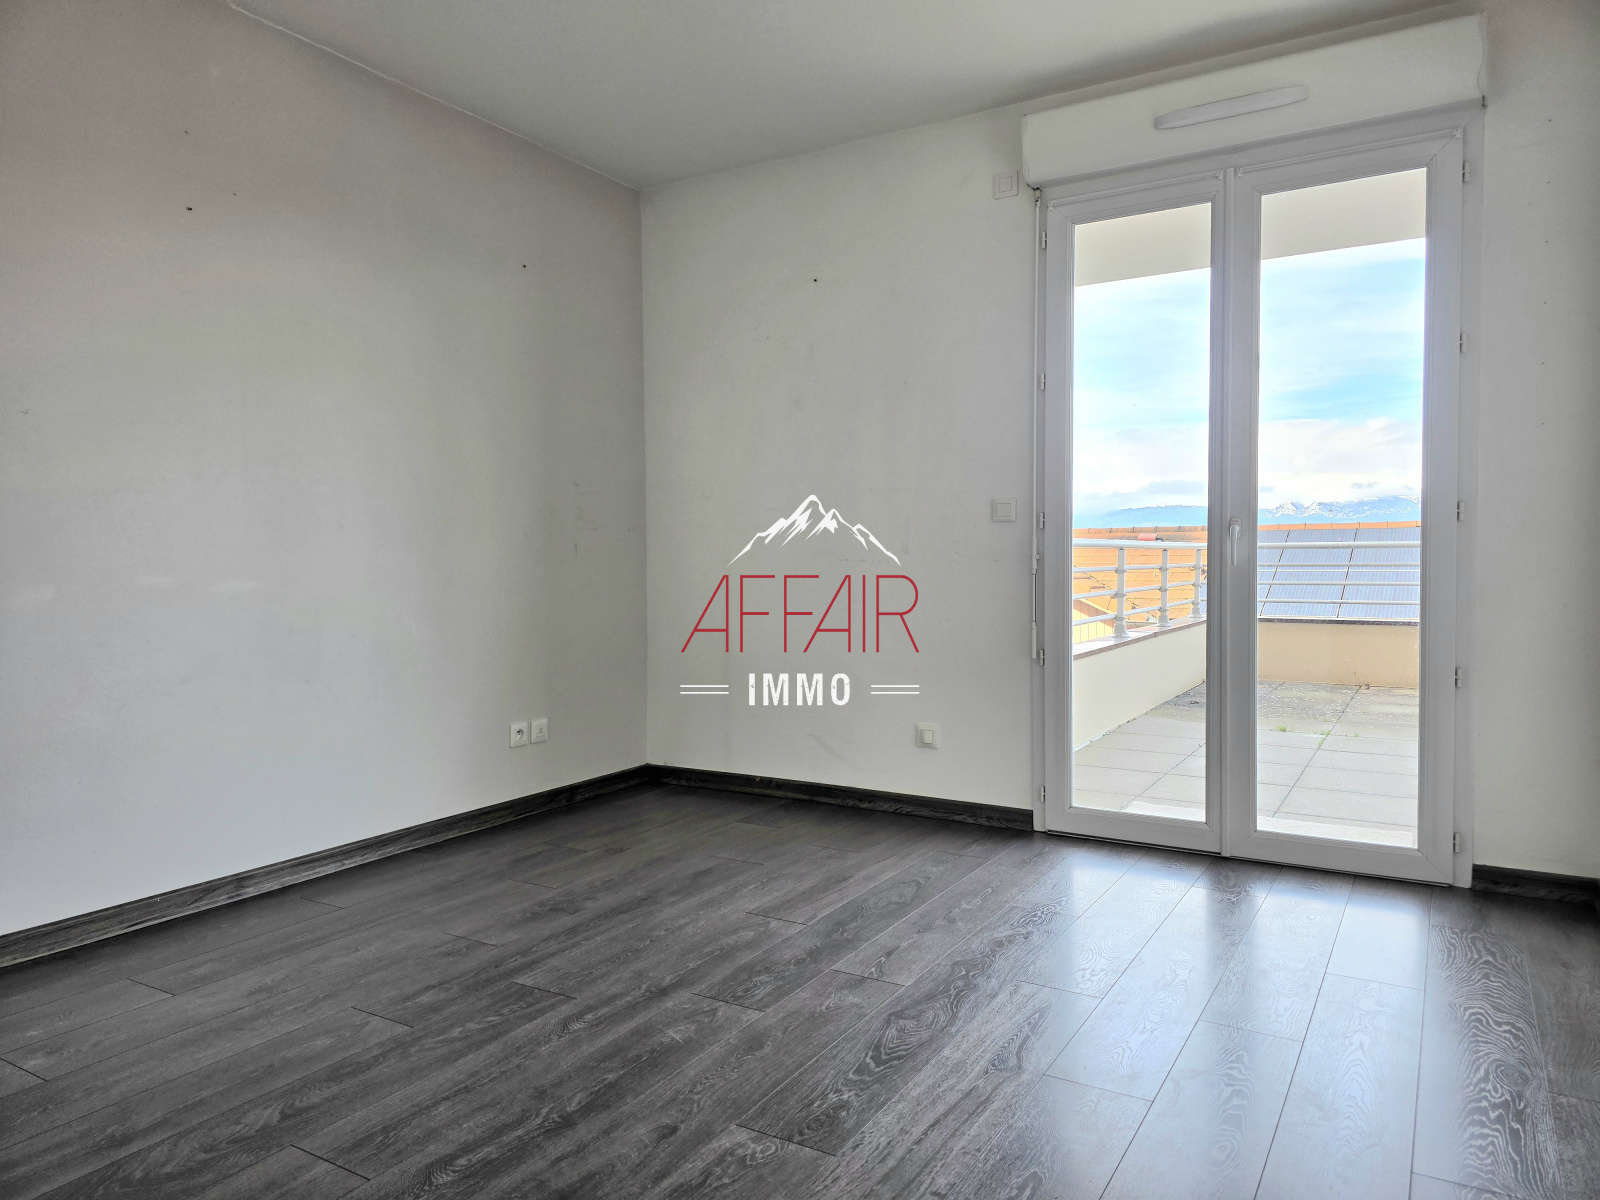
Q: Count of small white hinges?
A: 10